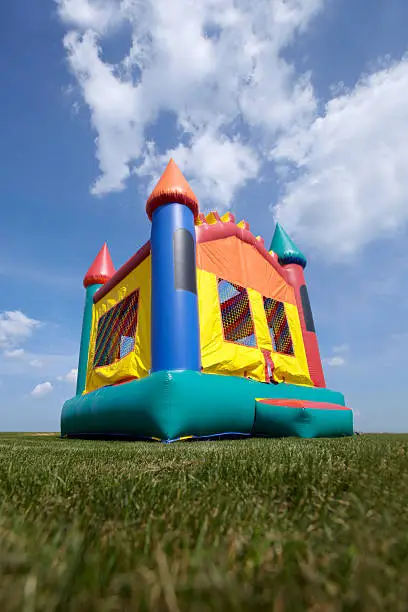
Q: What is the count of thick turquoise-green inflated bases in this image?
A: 1